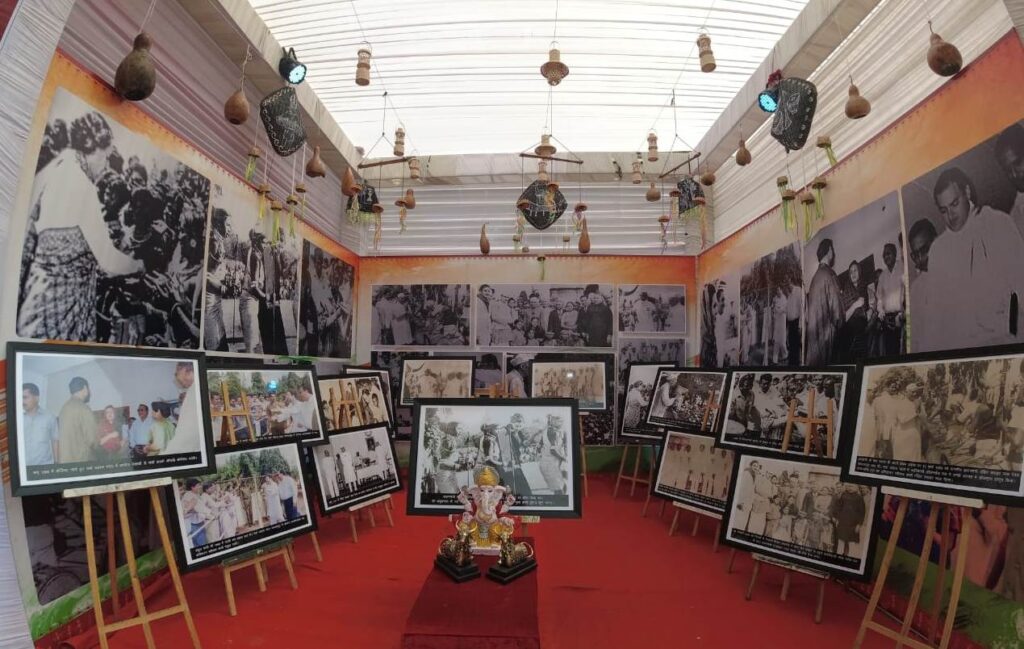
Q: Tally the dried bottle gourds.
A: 12